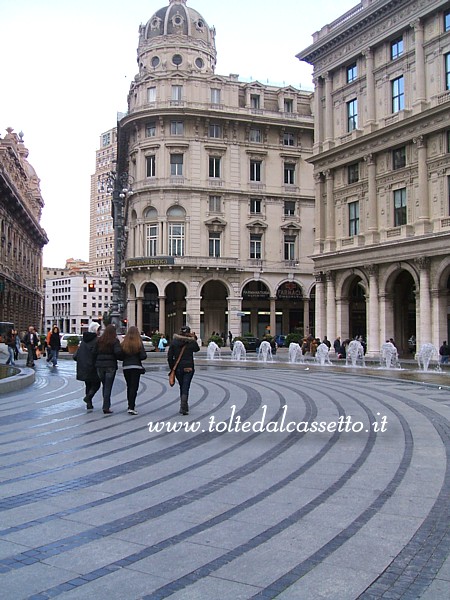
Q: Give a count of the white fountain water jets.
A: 8